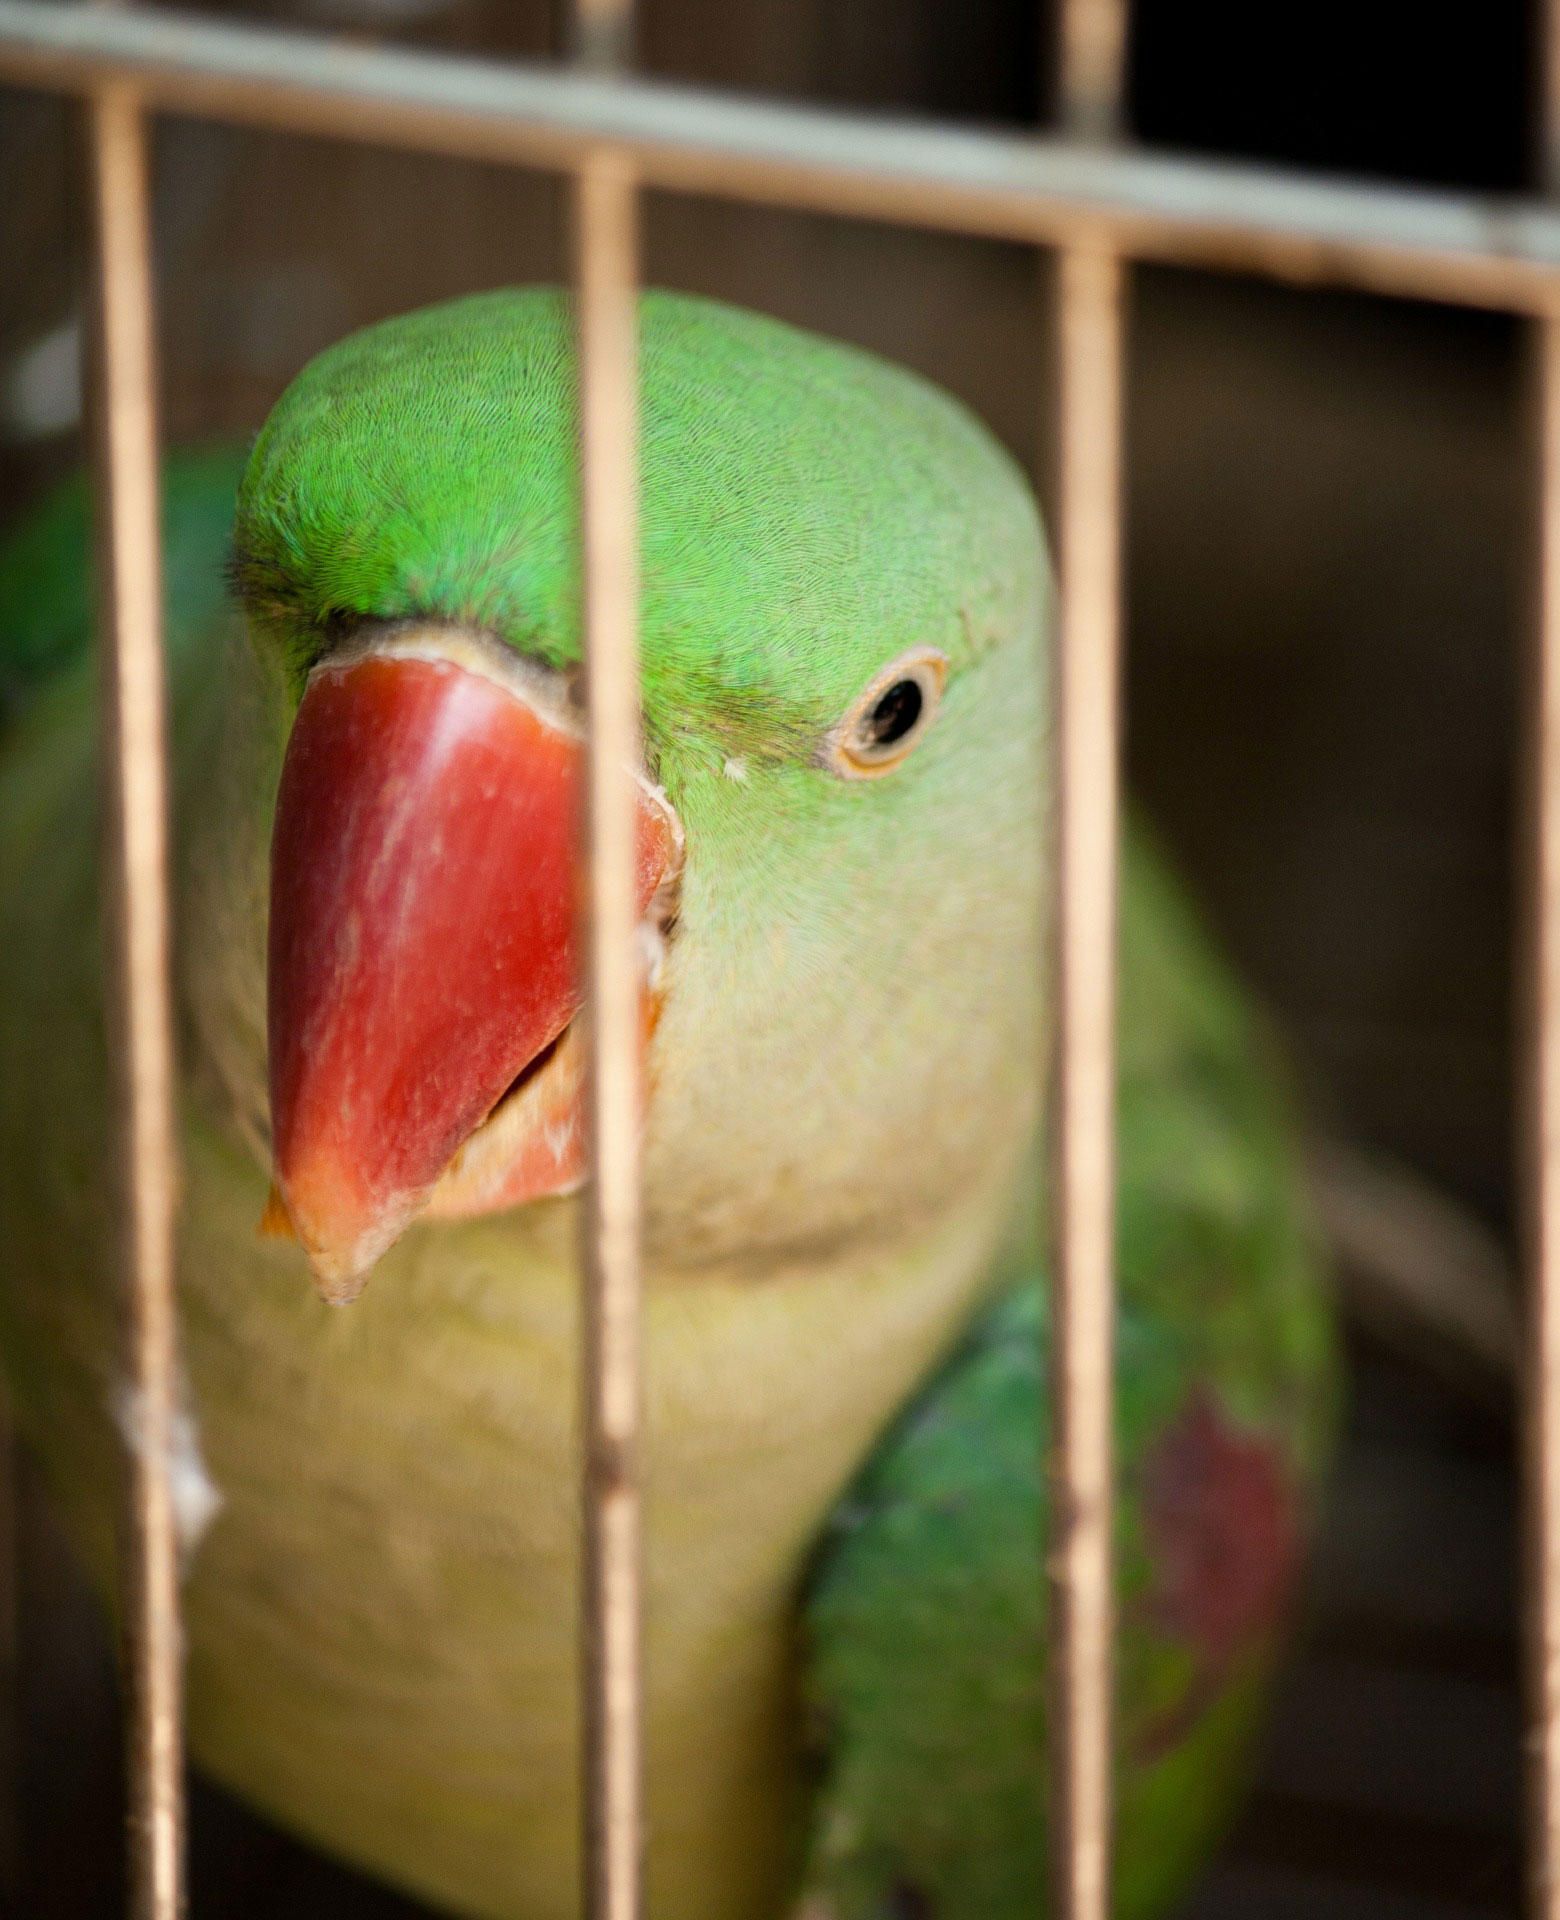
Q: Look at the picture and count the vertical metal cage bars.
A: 4